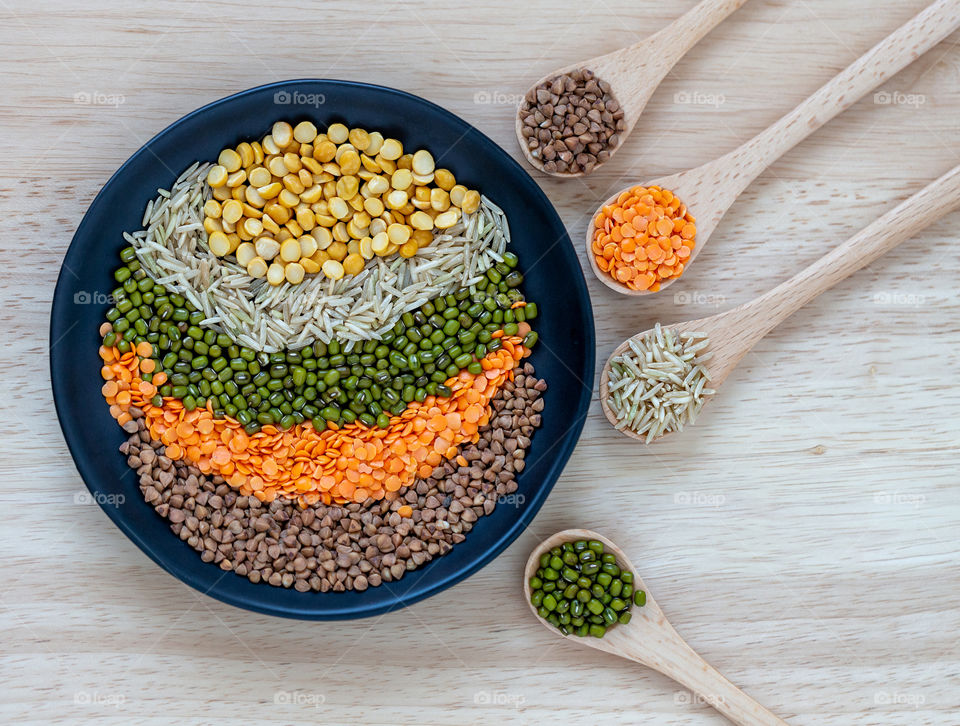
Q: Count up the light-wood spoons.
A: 4